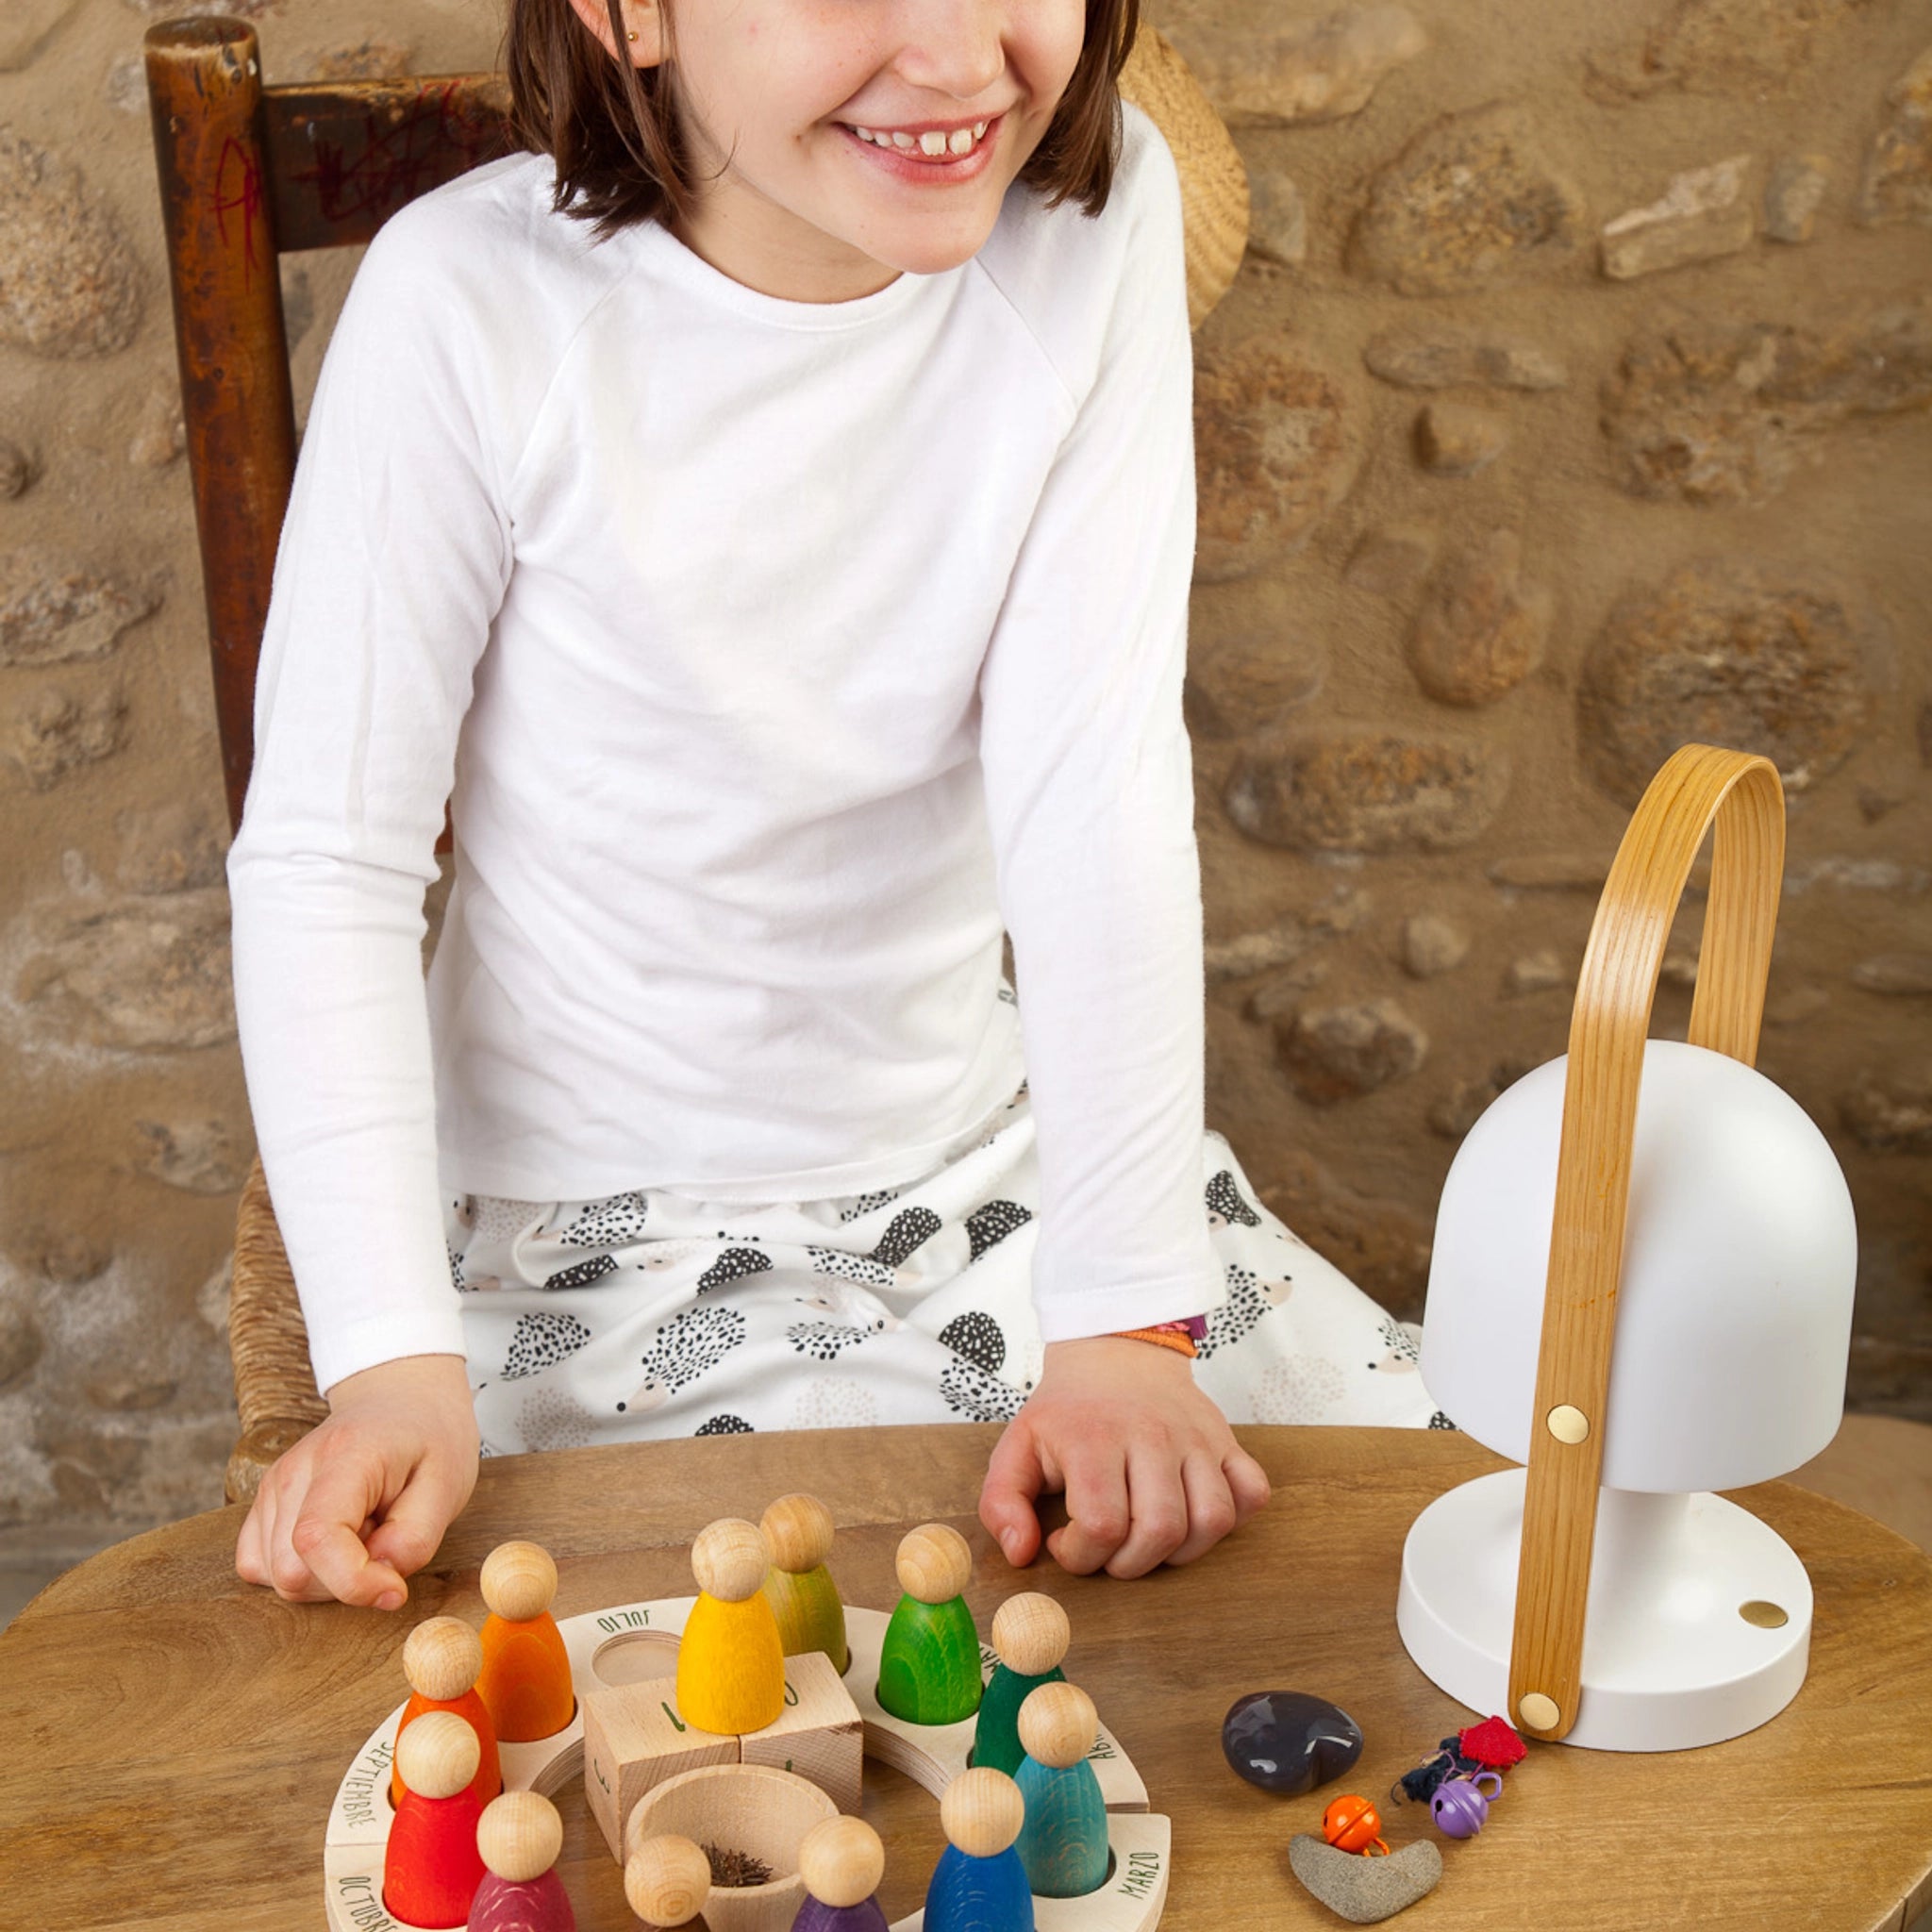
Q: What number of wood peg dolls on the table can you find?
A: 12